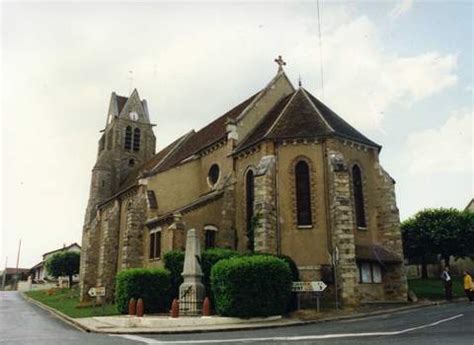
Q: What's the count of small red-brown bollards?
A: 4